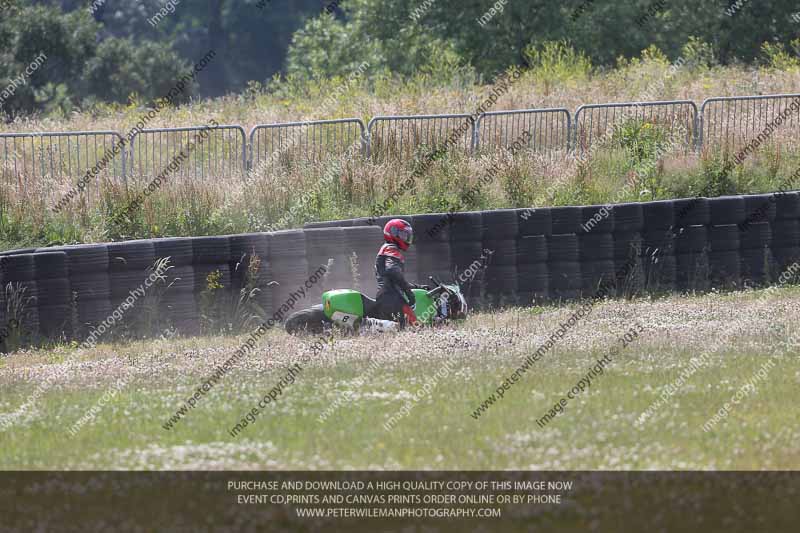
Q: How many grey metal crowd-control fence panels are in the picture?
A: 7